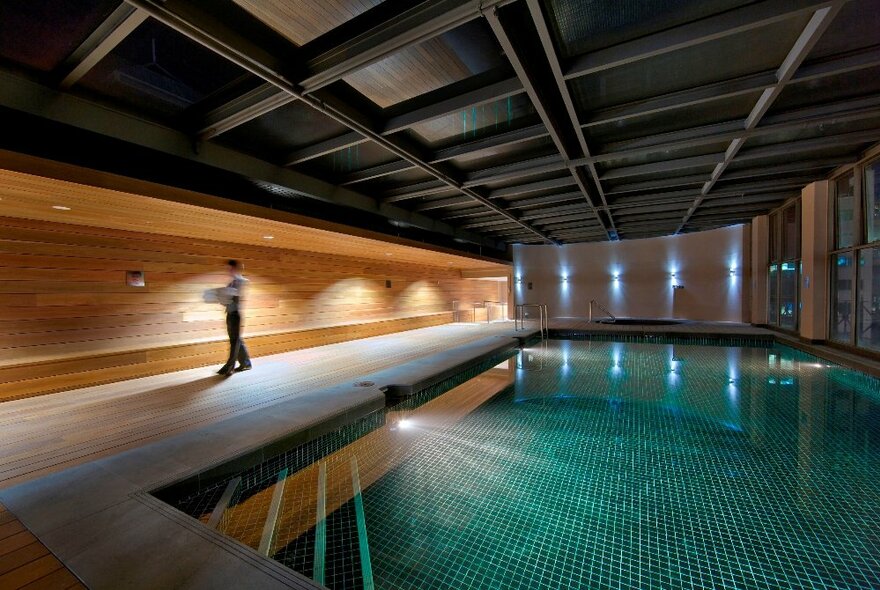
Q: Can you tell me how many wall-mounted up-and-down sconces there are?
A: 5